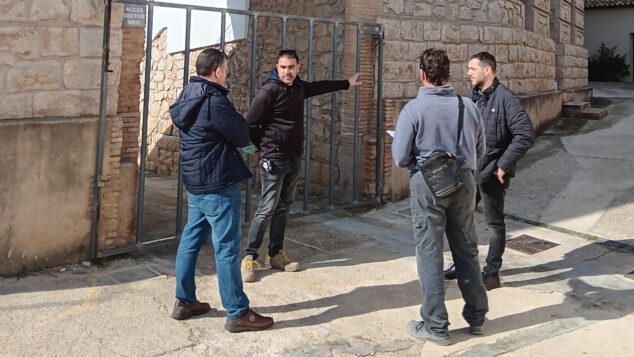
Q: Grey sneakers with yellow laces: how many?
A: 2